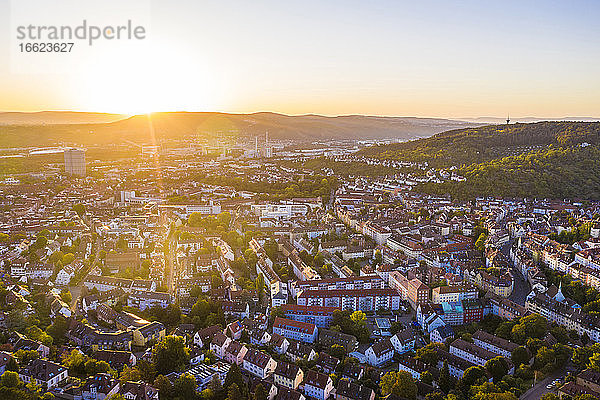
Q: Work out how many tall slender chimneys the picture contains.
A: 2